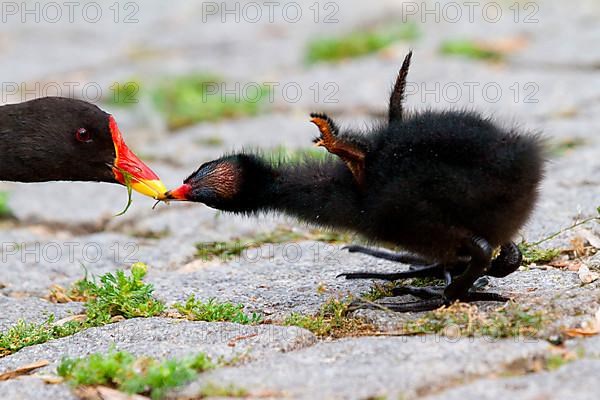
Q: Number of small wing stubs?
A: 2